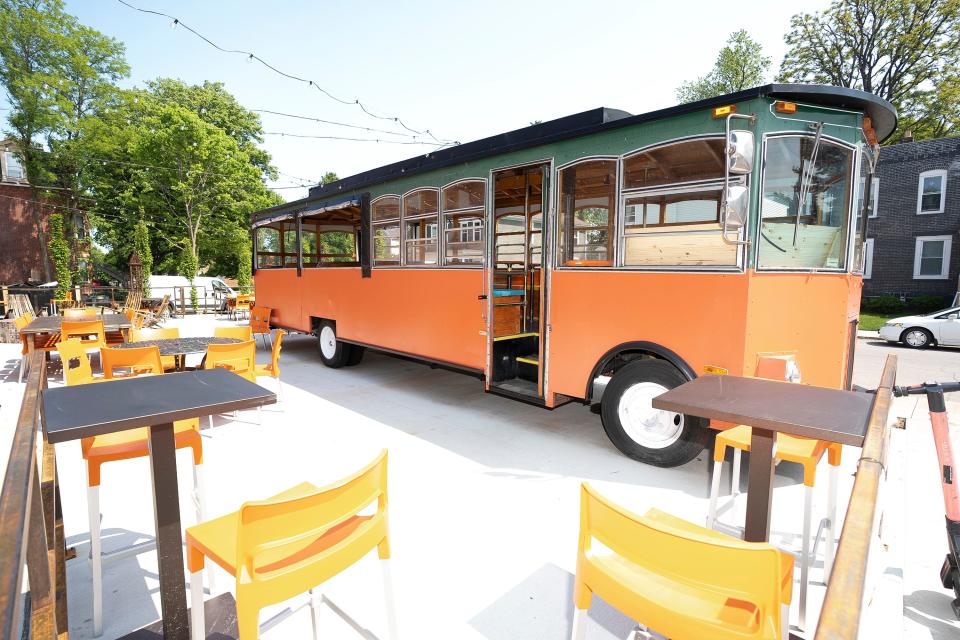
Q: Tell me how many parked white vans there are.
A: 1